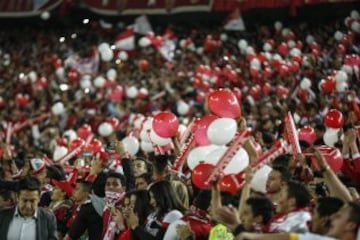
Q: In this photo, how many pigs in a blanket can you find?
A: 0